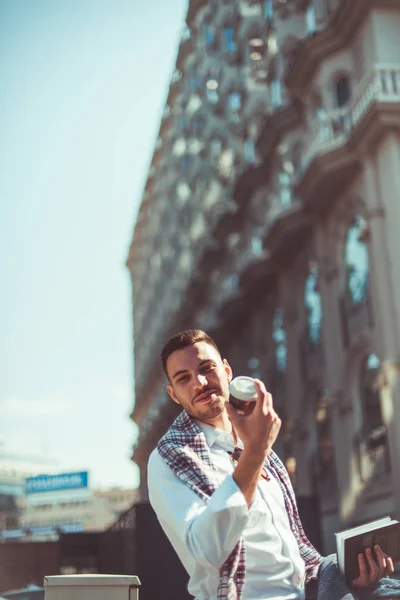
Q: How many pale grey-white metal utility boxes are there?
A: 1